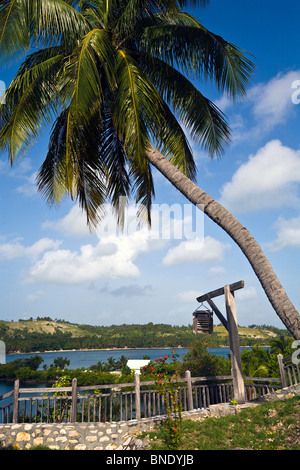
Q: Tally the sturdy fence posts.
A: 5